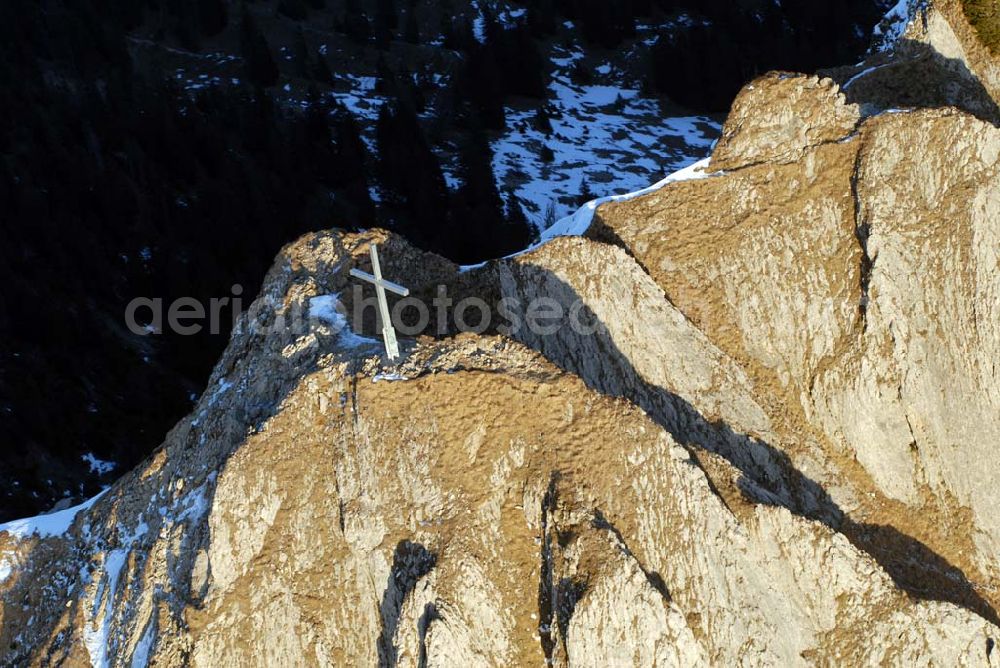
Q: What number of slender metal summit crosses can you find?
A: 1